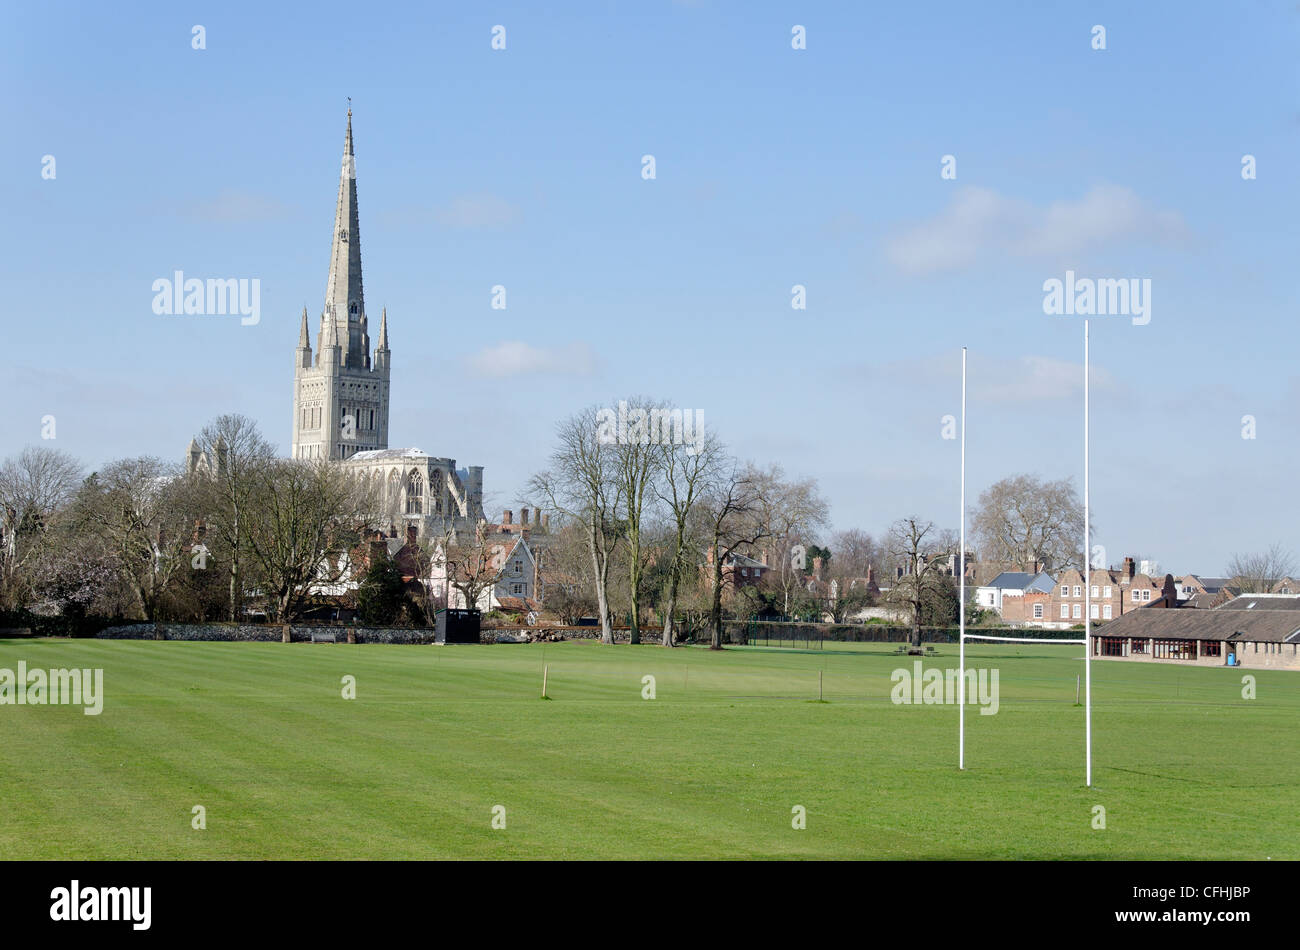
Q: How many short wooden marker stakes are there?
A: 3